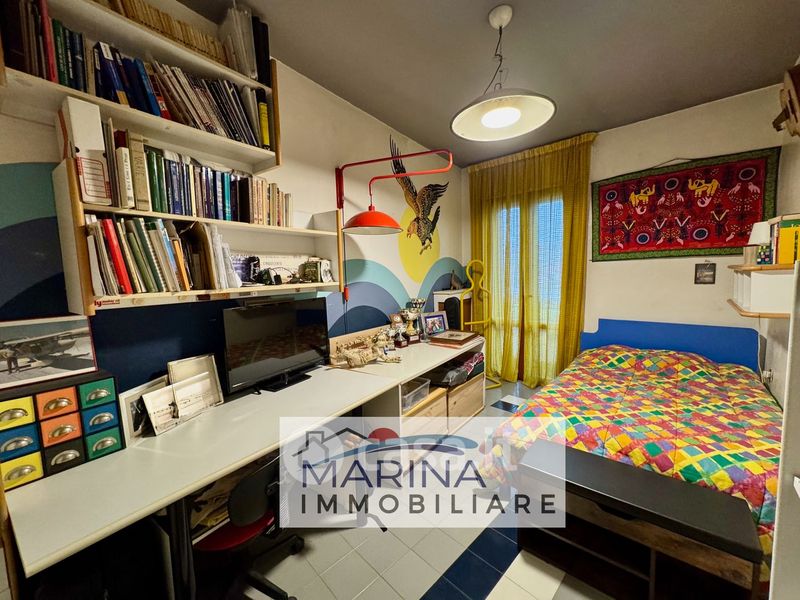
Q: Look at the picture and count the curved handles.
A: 9